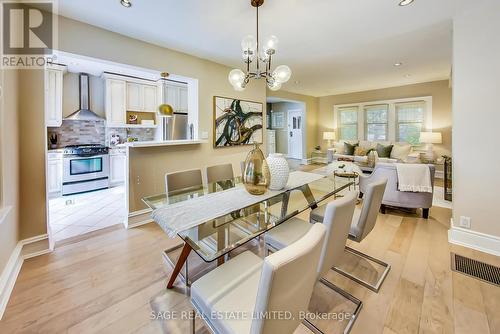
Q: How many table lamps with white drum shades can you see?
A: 2